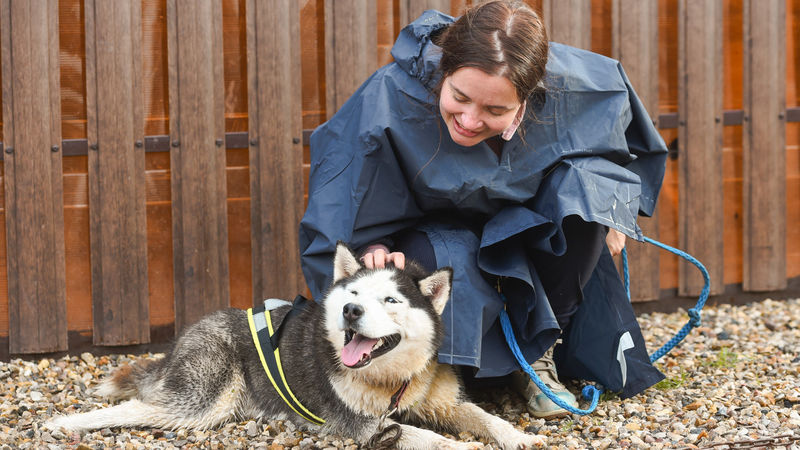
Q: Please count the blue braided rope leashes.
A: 1